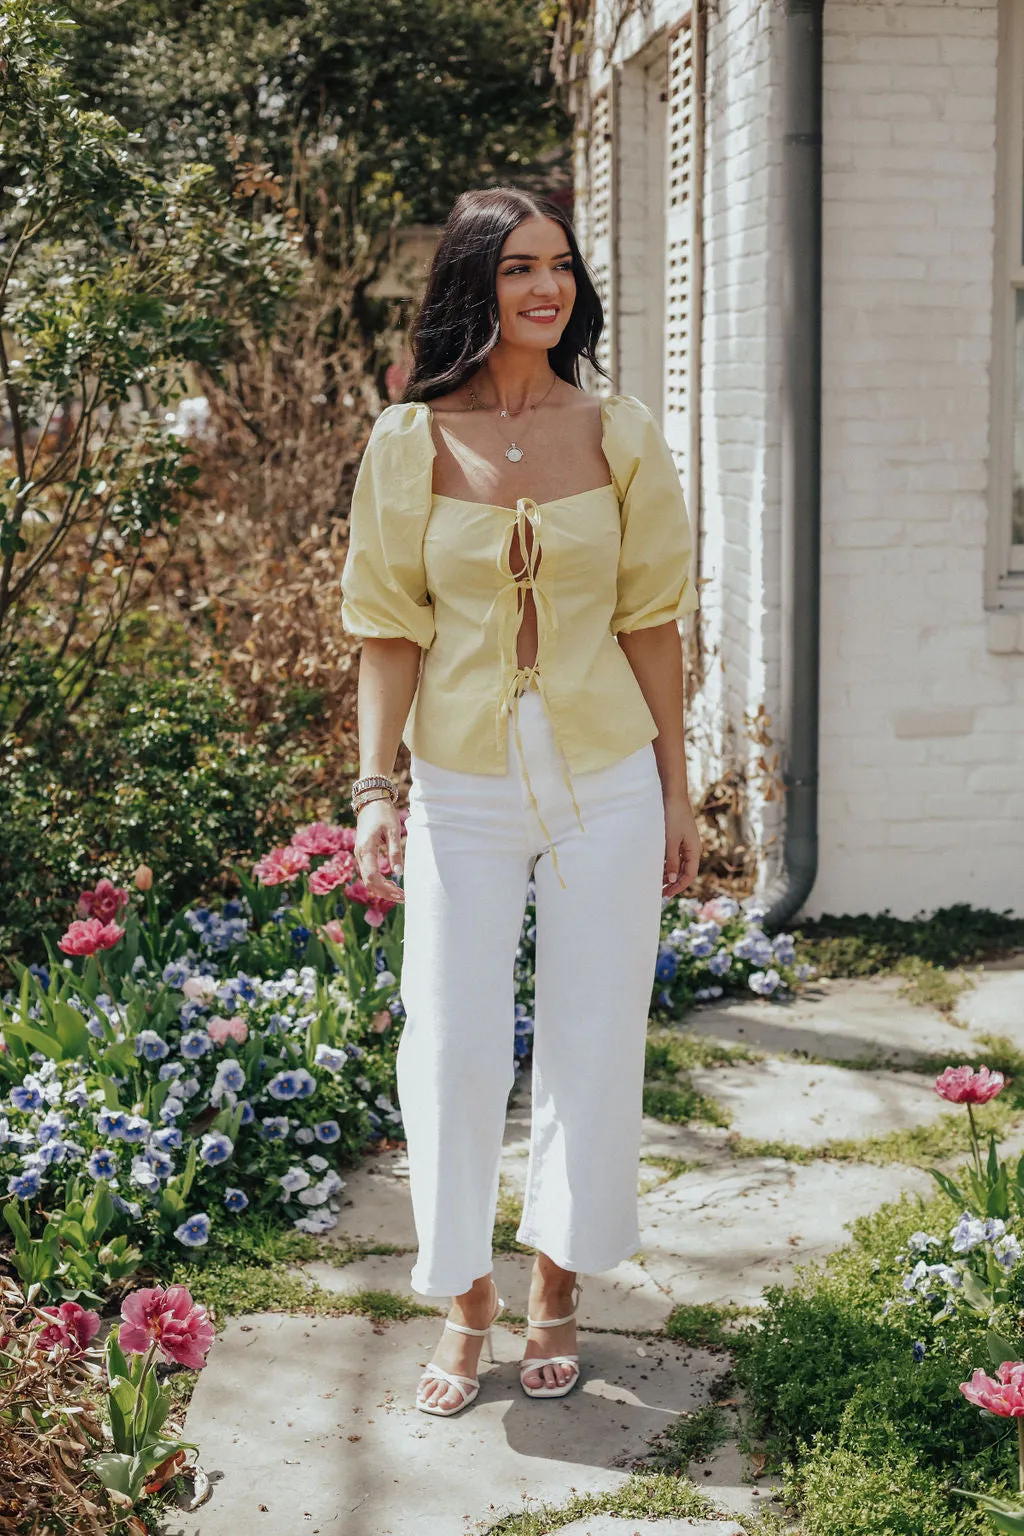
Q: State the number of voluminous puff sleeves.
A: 2